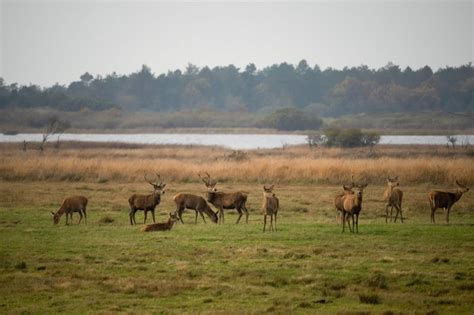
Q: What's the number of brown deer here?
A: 10